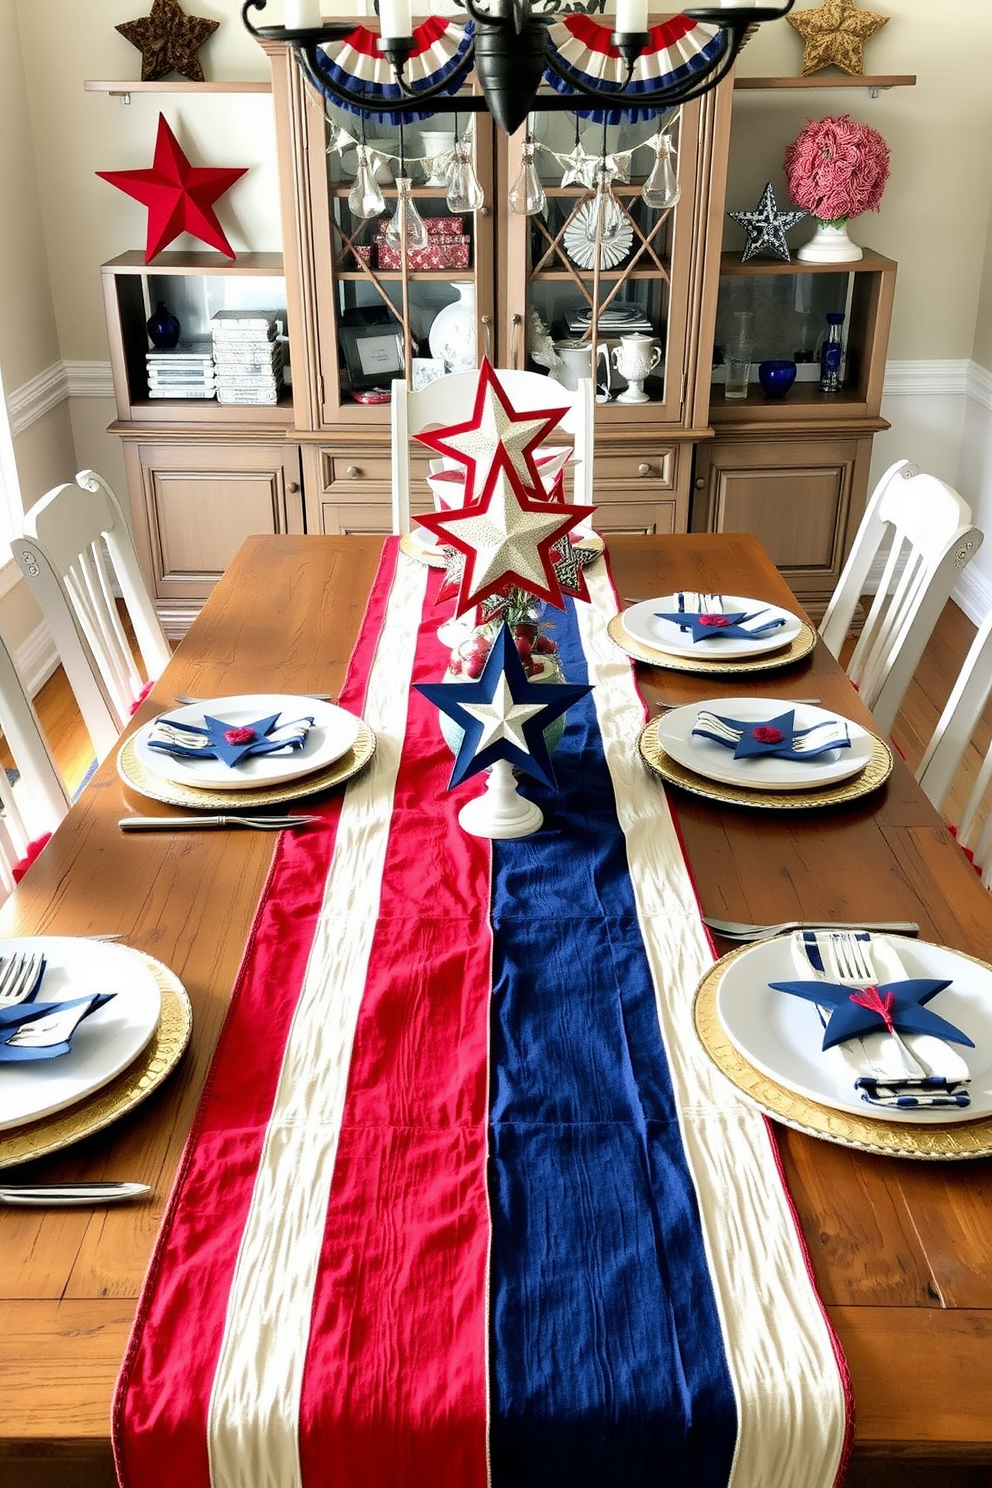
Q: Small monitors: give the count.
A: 0